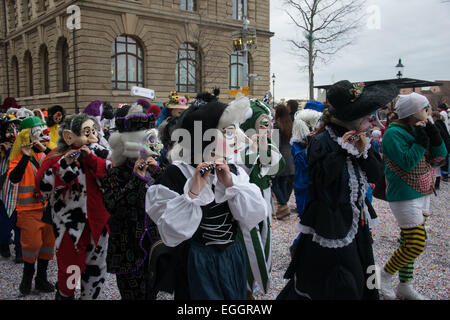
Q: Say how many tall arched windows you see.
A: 7